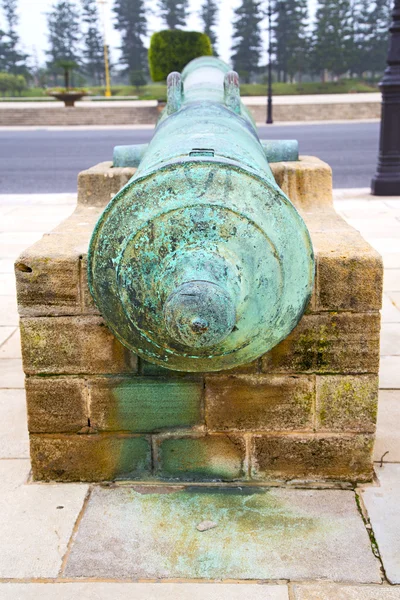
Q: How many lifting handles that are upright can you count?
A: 2